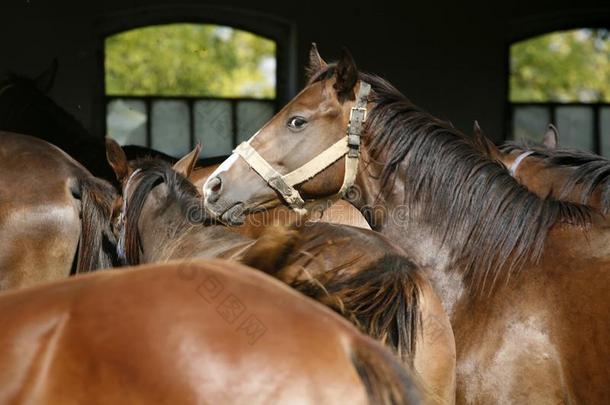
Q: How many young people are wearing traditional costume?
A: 0